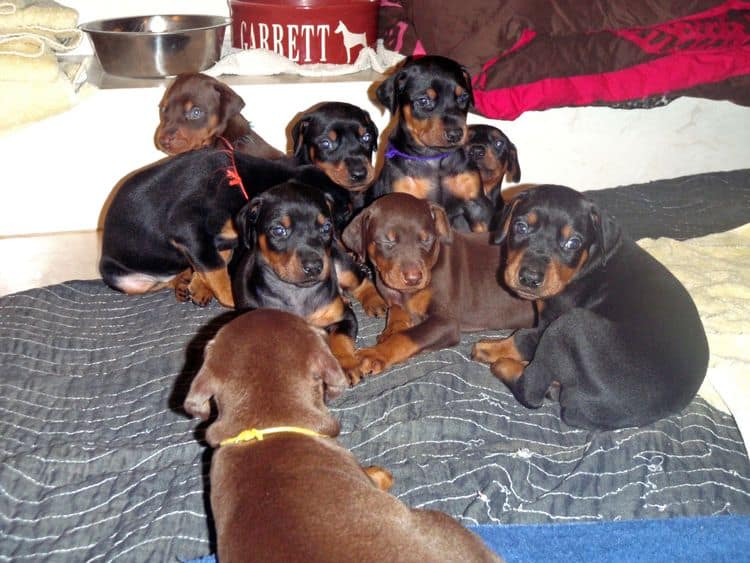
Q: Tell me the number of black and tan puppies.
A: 6